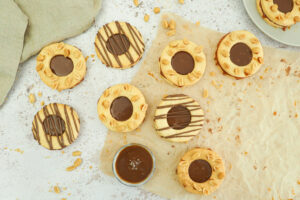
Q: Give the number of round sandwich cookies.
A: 9